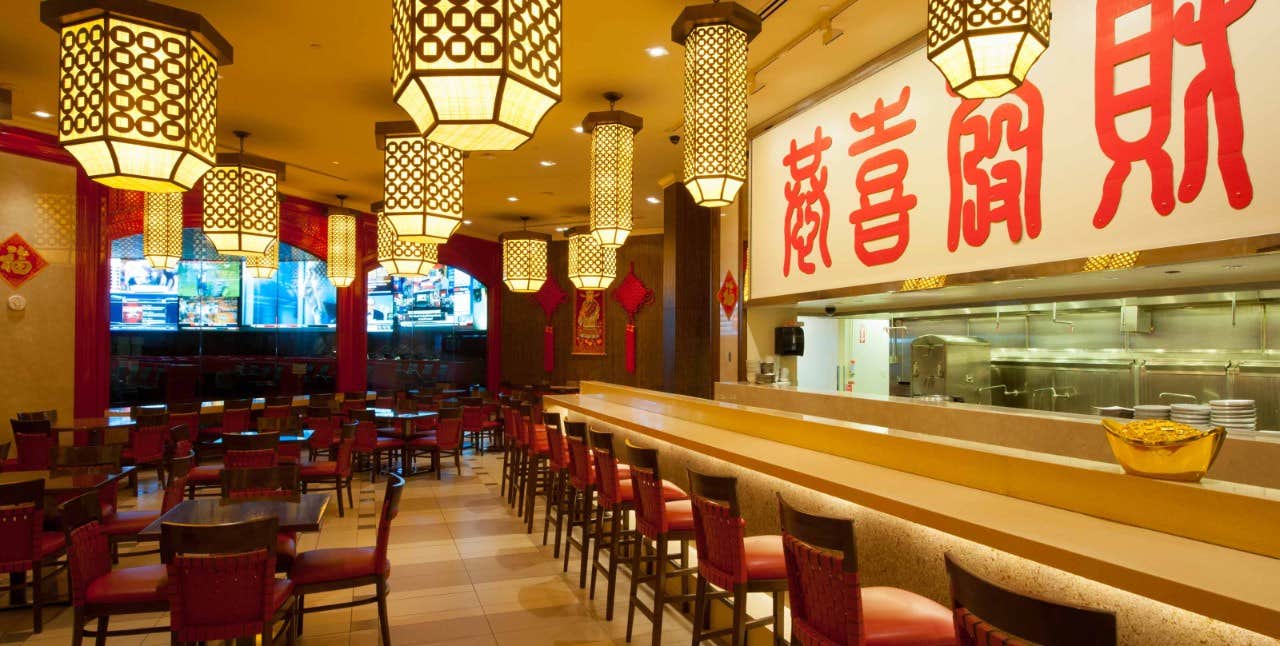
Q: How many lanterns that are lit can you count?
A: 13